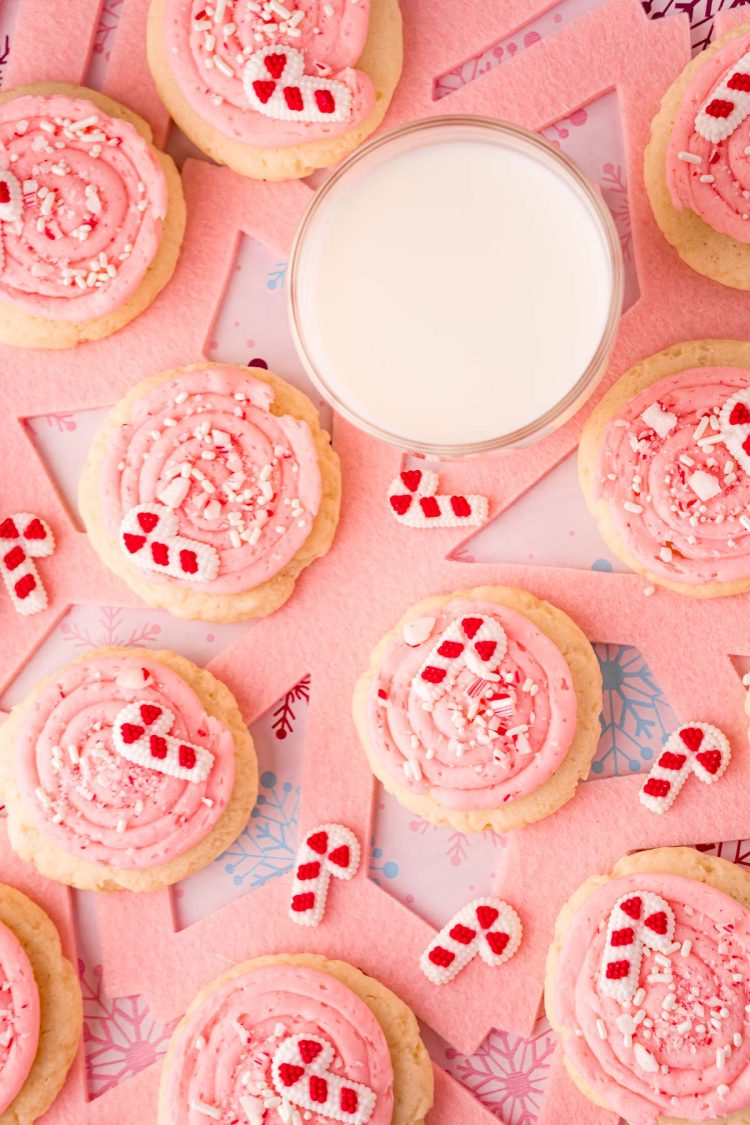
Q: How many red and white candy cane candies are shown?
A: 14